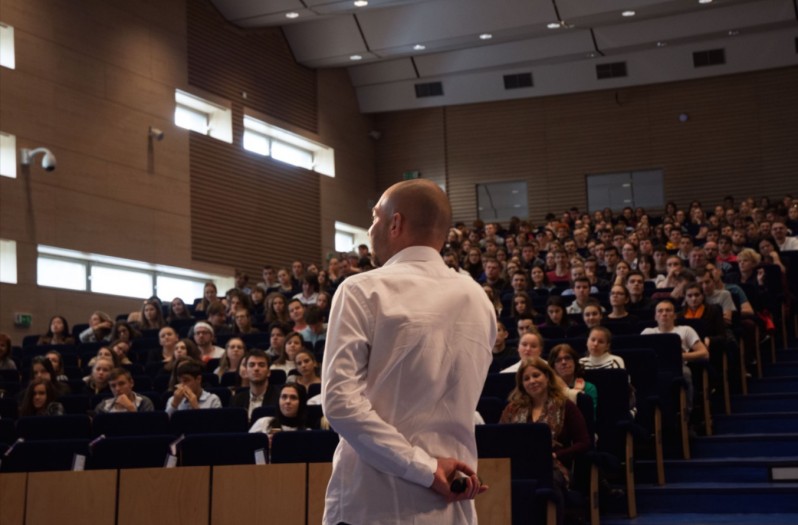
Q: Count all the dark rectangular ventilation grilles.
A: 4